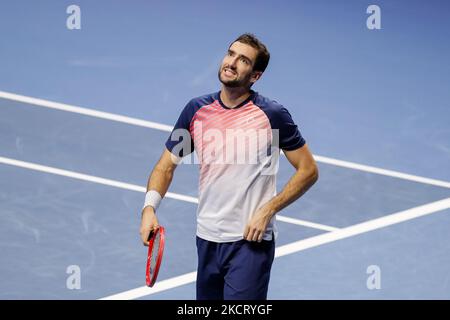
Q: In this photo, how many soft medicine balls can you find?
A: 0